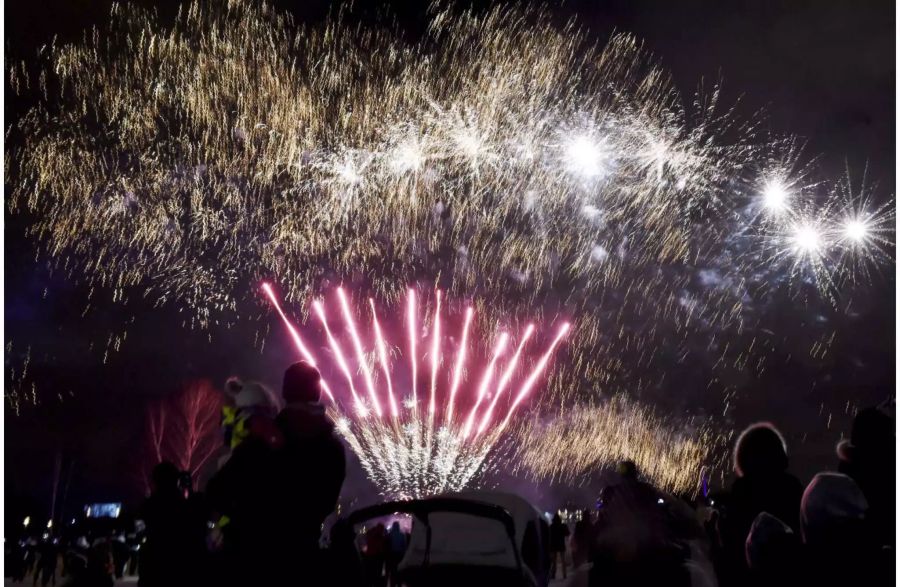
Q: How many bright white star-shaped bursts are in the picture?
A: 4